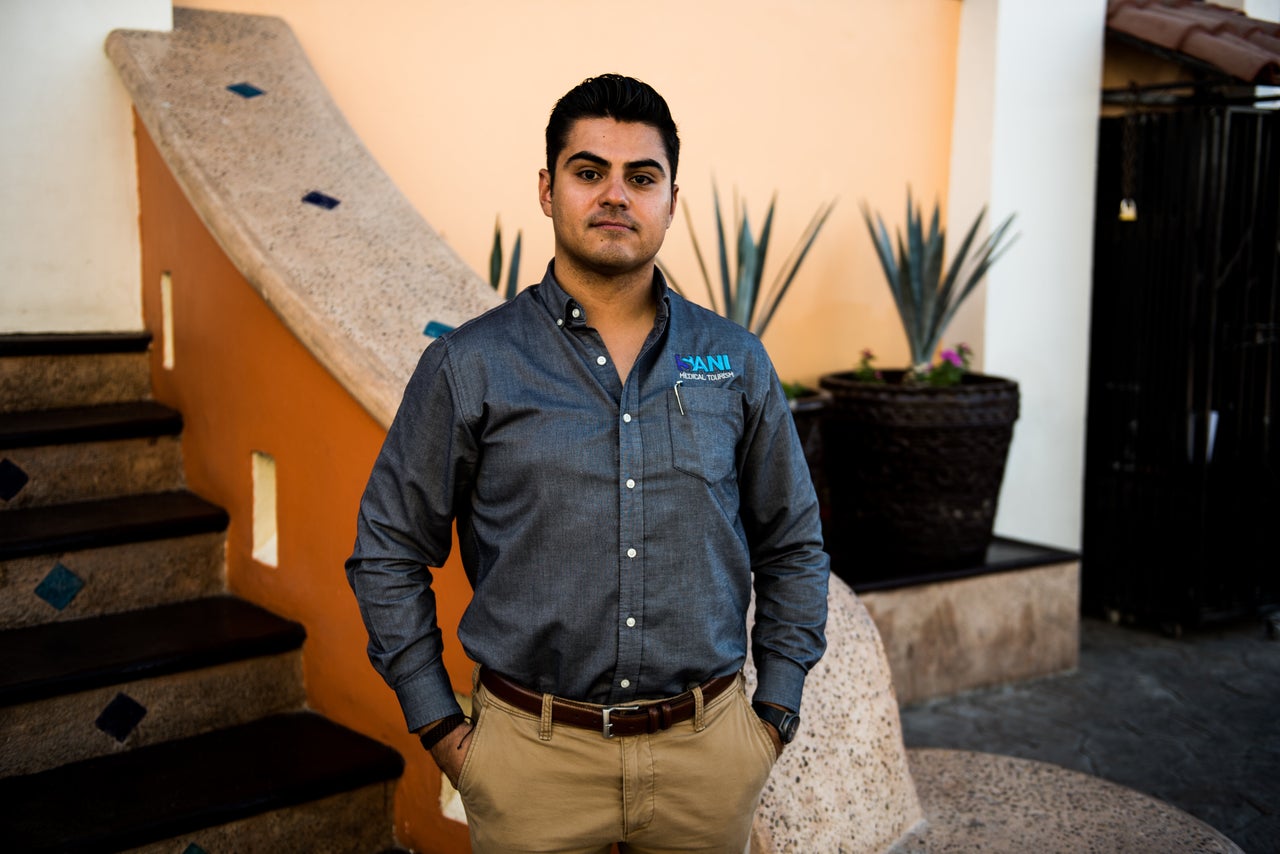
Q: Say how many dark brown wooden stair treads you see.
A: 5